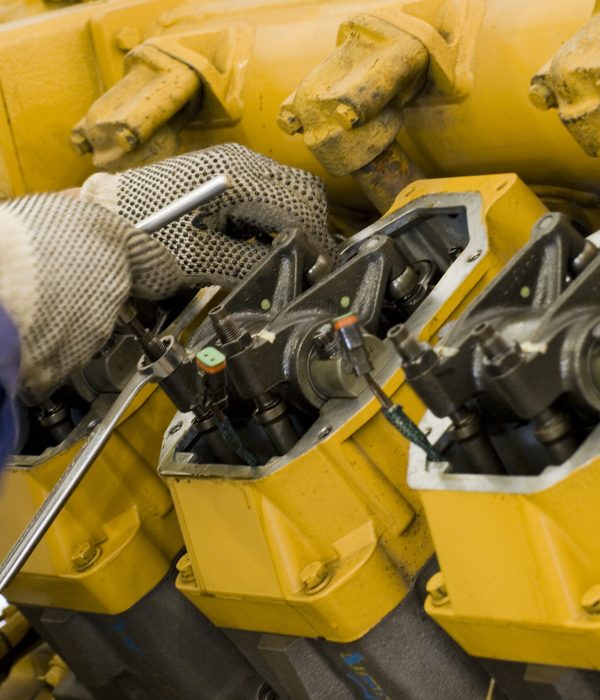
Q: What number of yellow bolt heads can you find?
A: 11